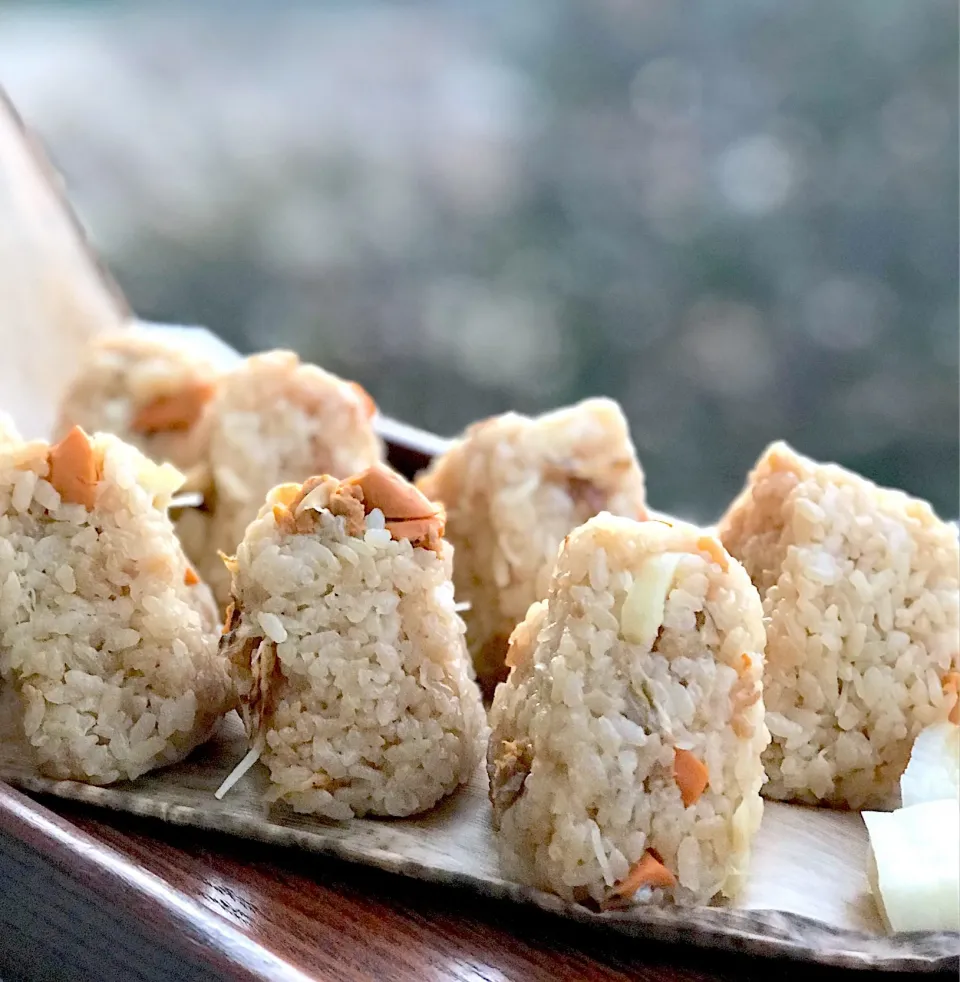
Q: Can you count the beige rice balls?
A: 7